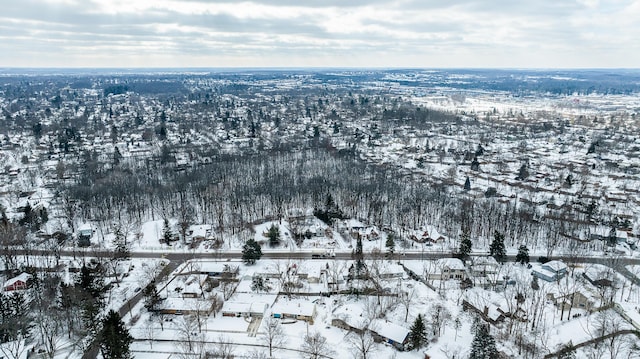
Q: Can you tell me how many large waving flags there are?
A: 0